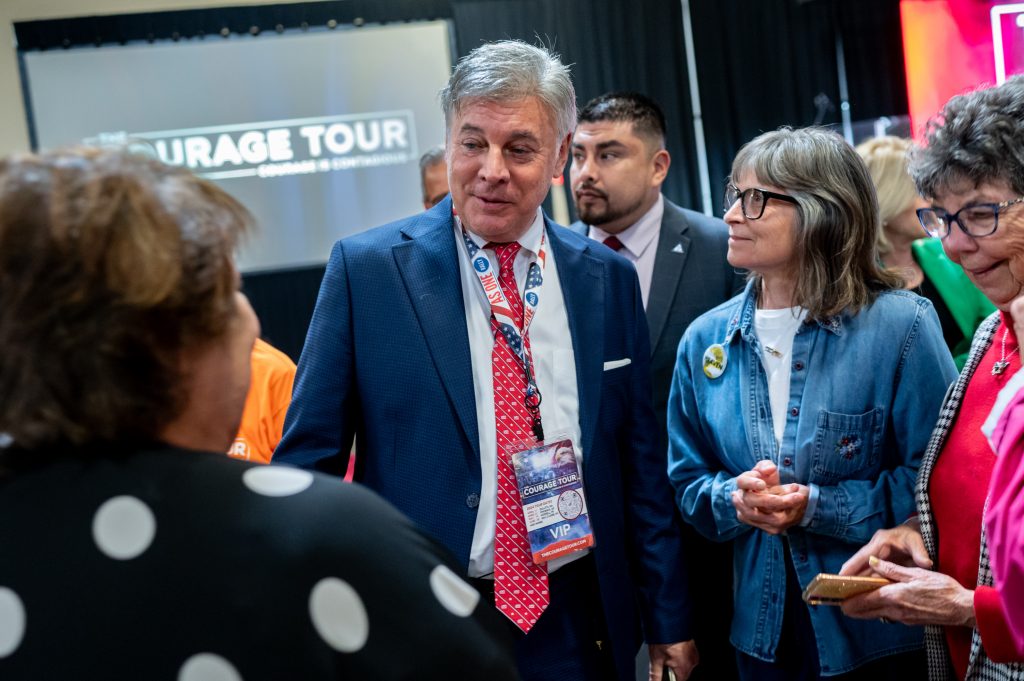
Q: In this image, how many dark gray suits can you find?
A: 1